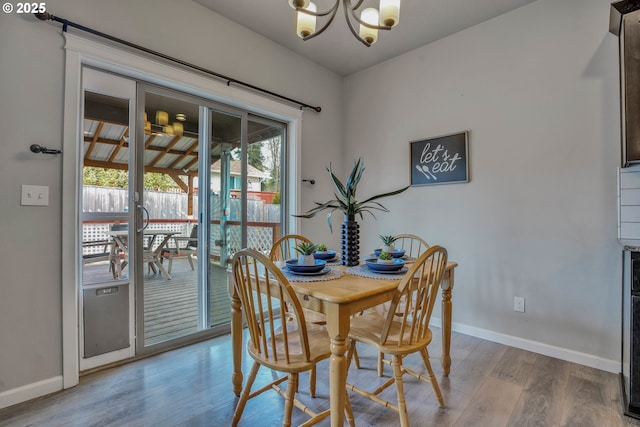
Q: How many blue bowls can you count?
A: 4